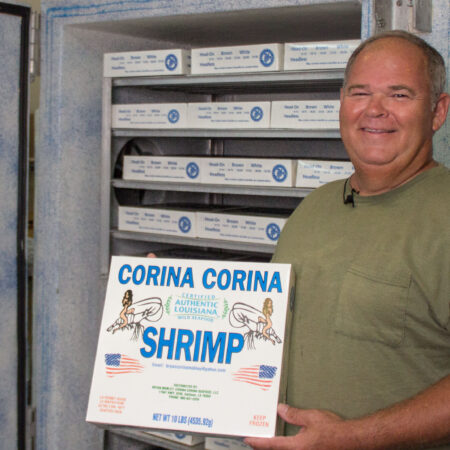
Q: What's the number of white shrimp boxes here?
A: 14